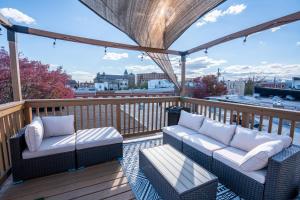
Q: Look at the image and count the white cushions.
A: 11